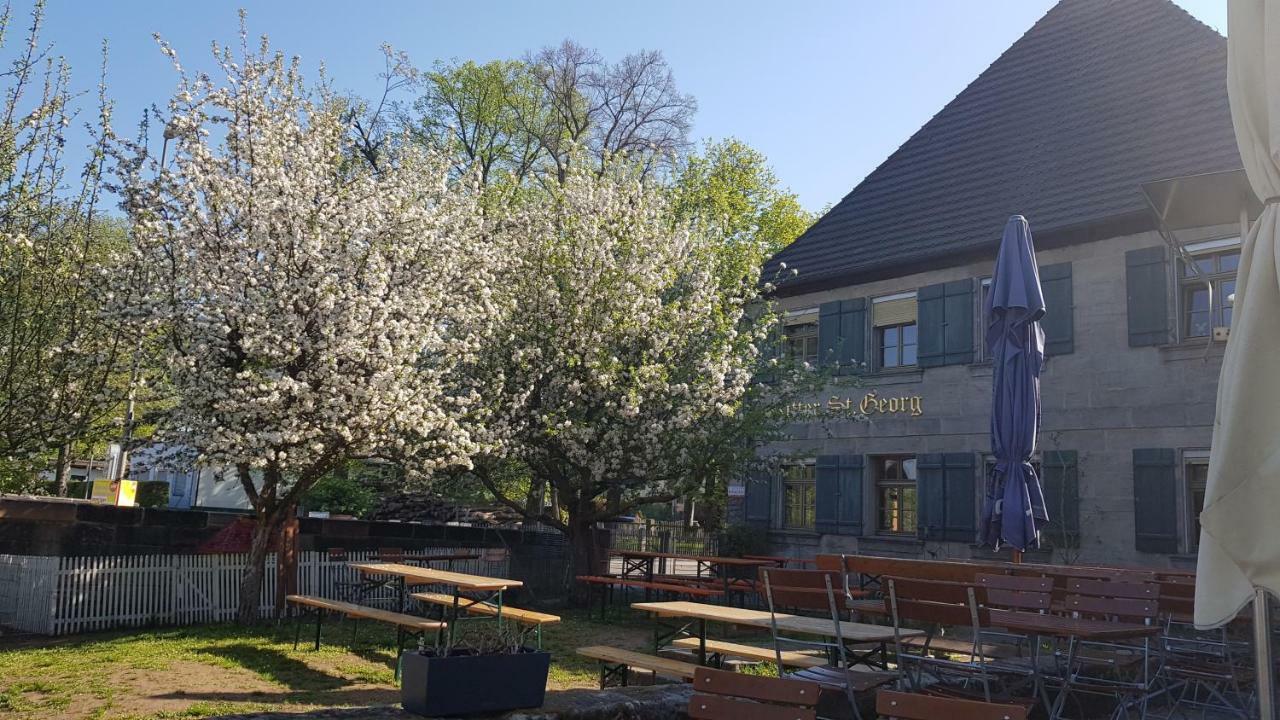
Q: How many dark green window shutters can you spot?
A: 14